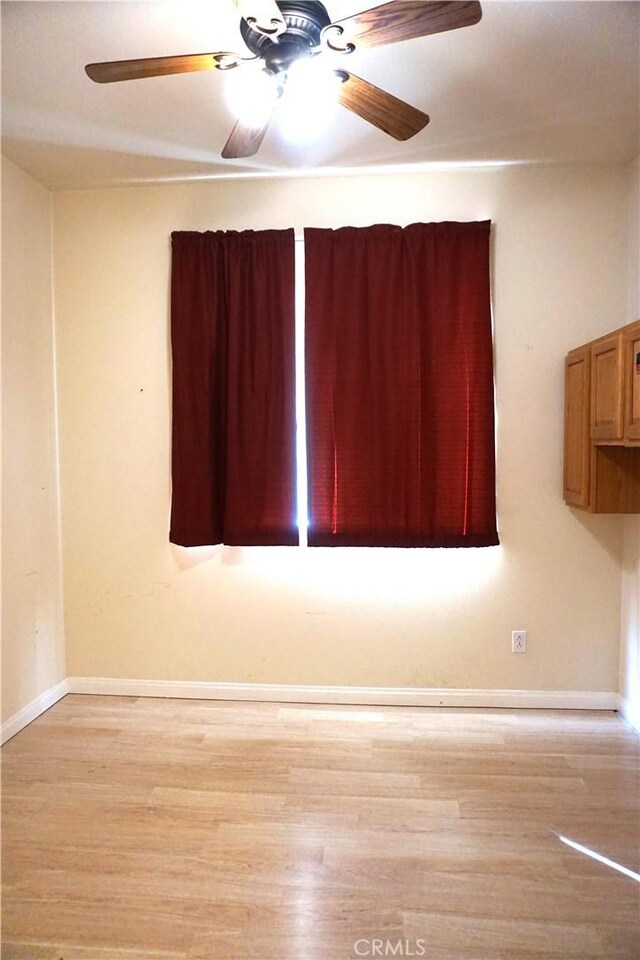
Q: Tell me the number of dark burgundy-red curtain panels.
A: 2